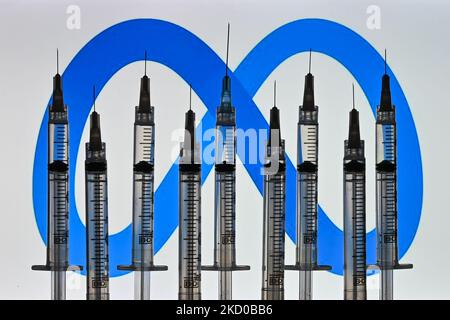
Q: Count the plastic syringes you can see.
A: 9